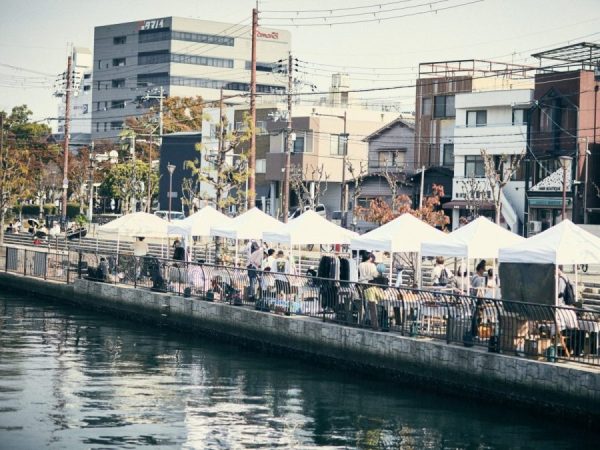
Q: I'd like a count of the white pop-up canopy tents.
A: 7